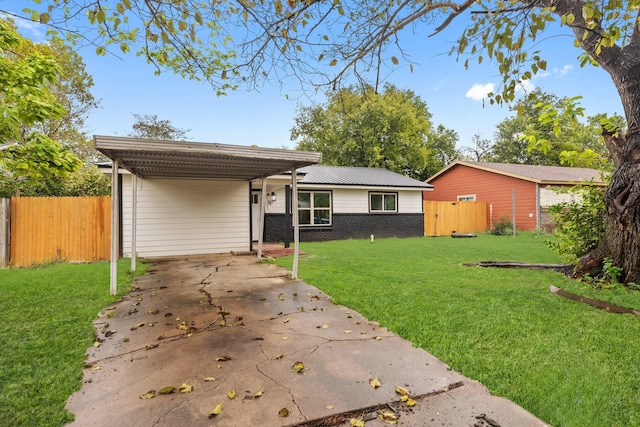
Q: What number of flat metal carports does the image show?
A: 1